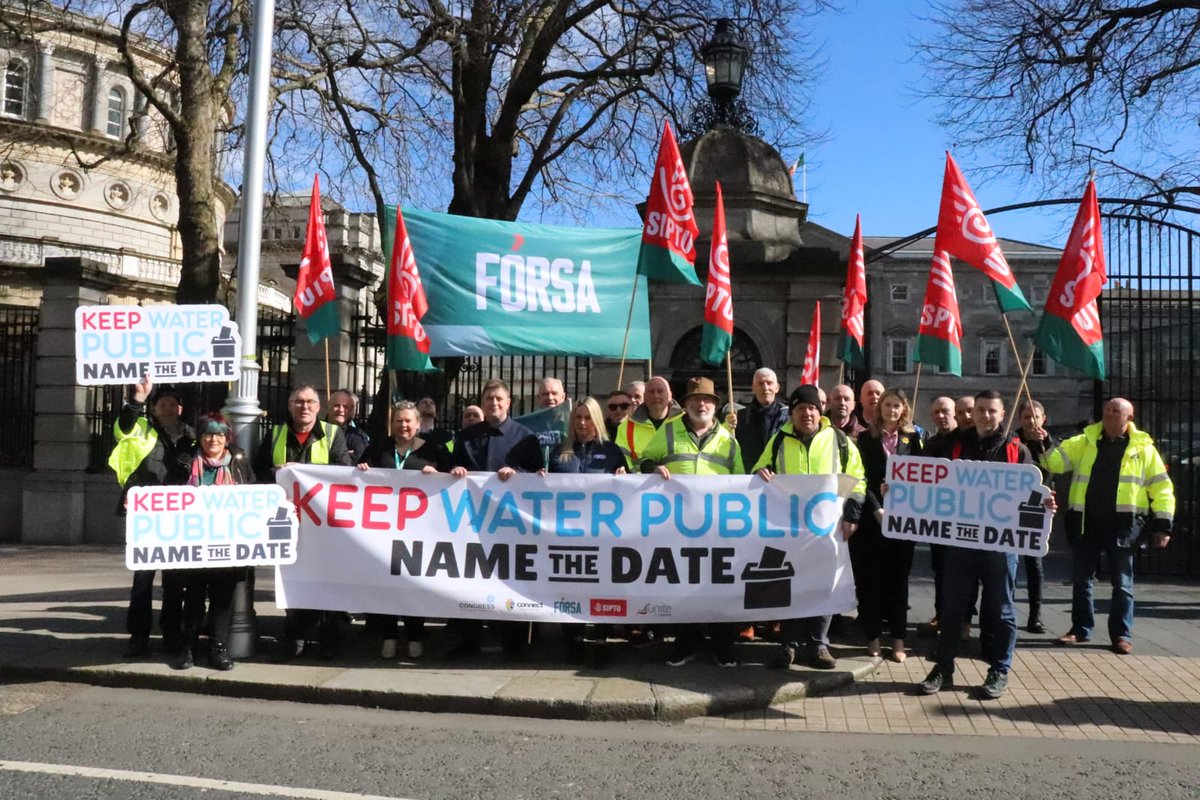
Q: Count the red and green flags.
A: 9